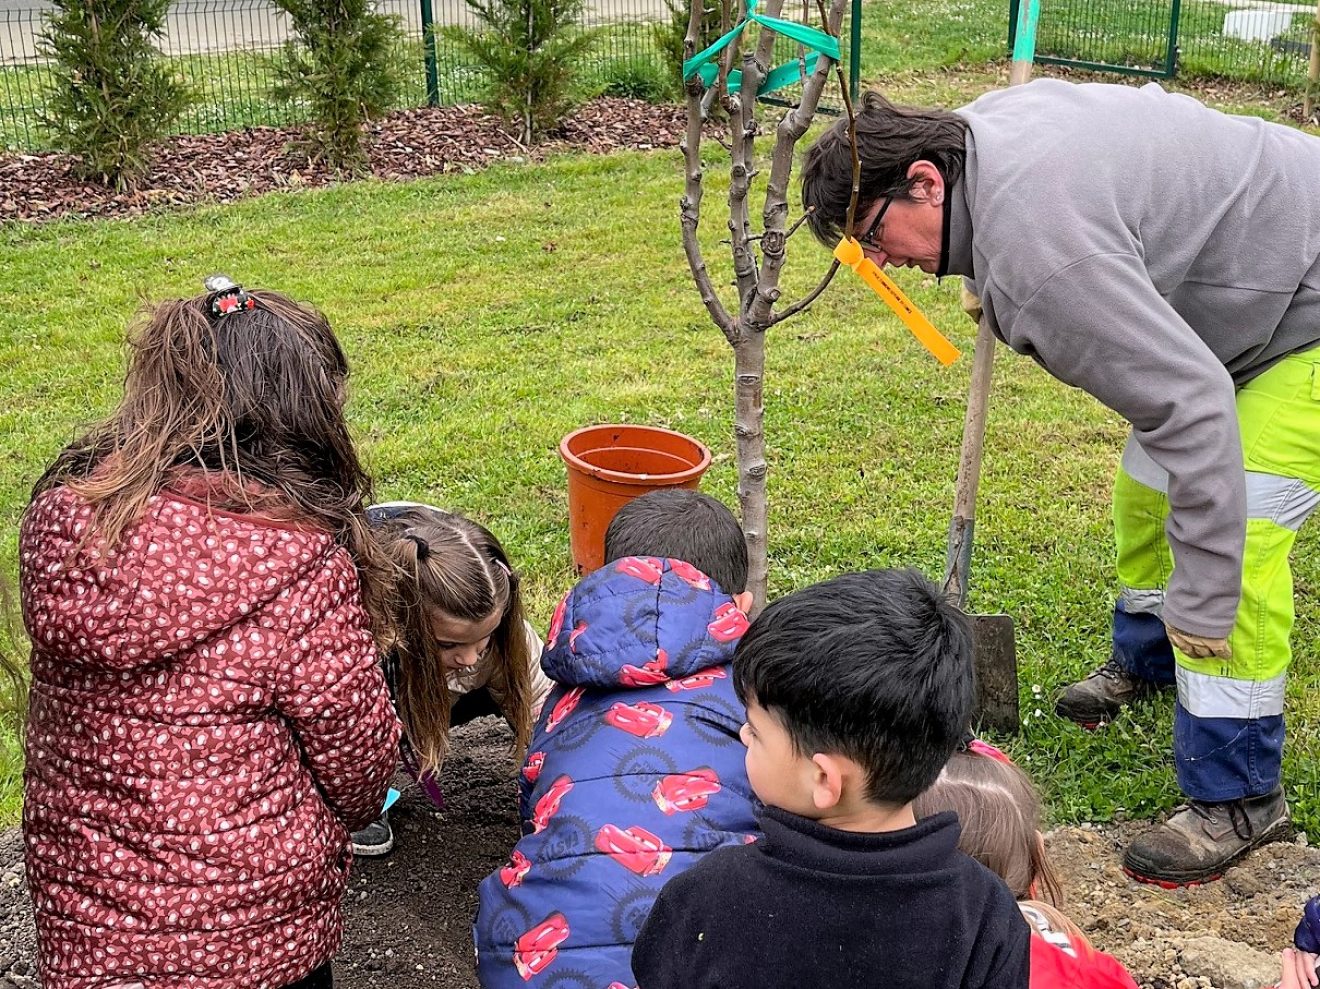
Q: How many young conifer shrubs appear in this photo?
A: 4